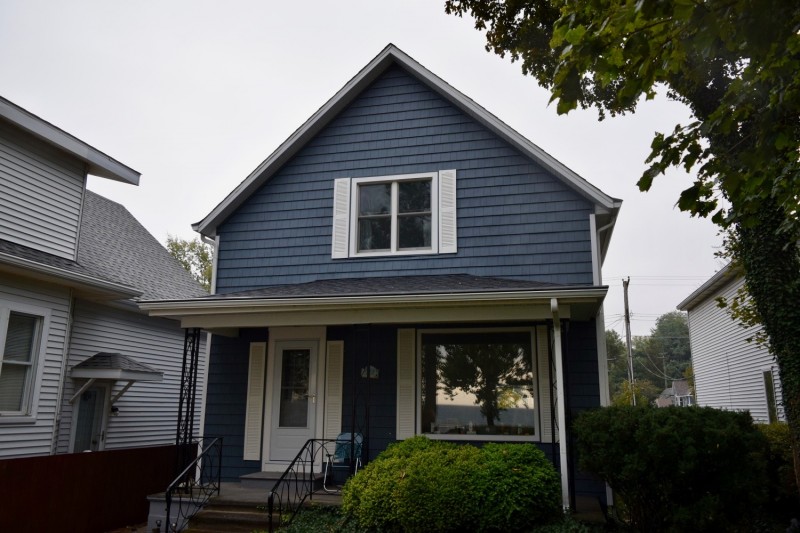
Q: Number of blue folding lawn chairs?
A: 1